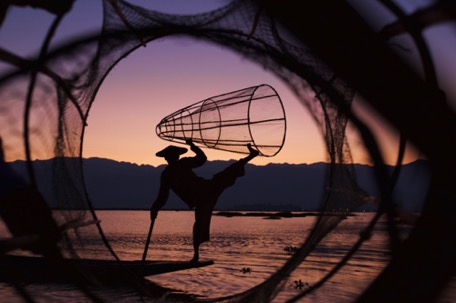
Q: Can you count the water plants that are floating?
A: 3